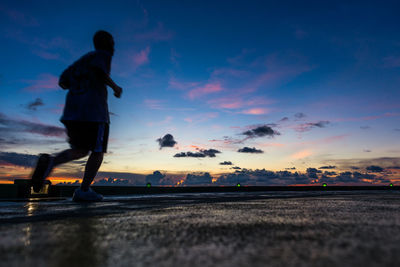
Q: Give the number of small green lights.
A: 4